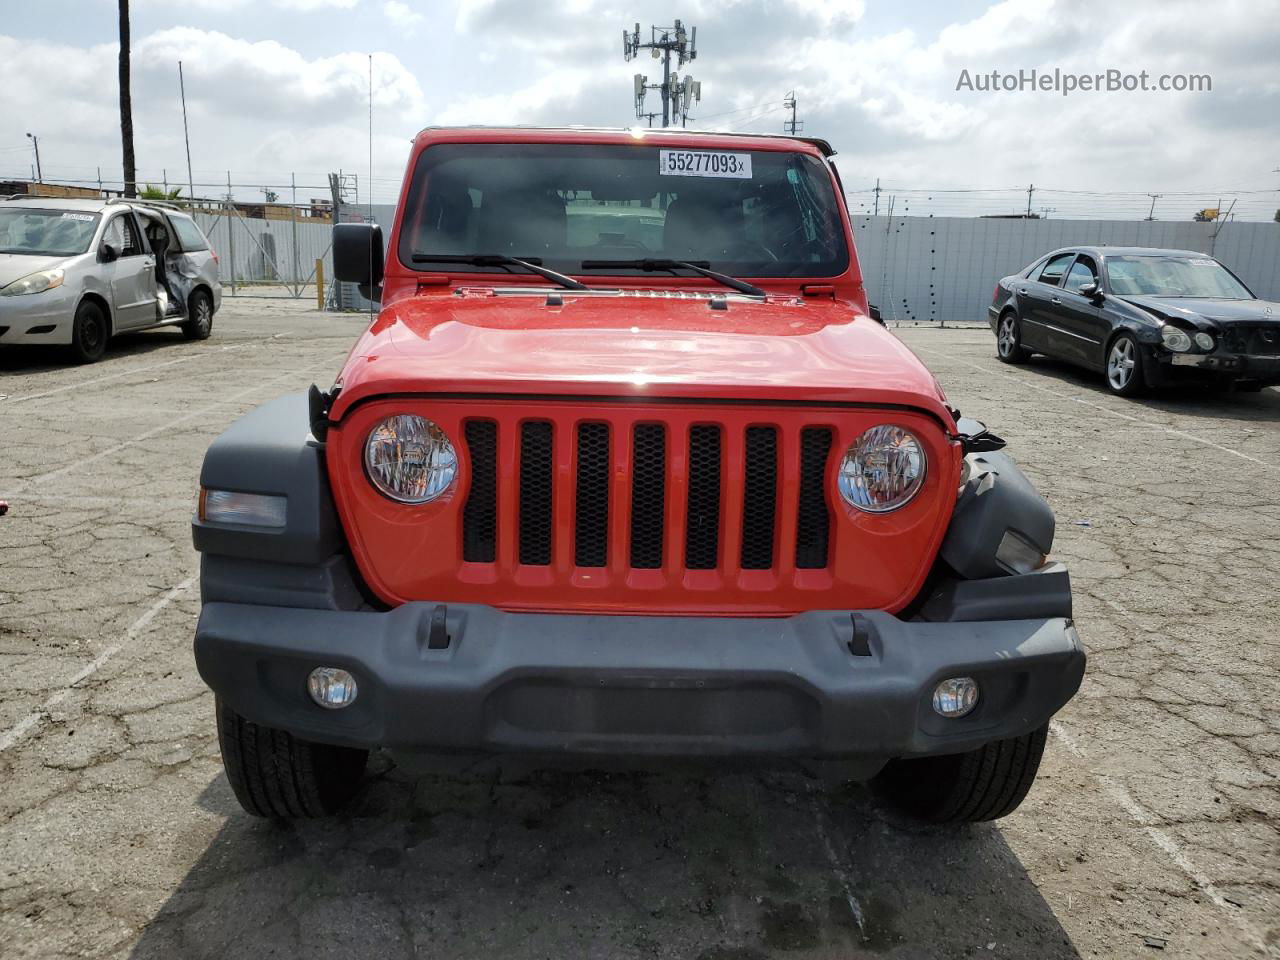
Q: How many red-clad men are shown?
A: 0